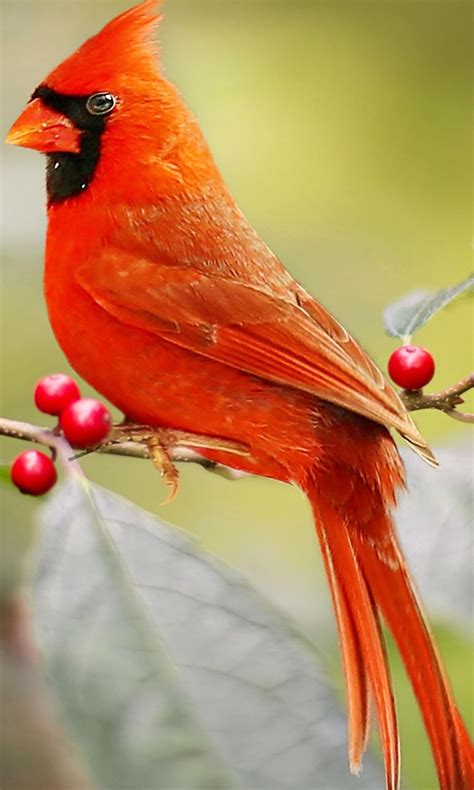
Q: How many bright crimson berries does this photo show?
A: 4